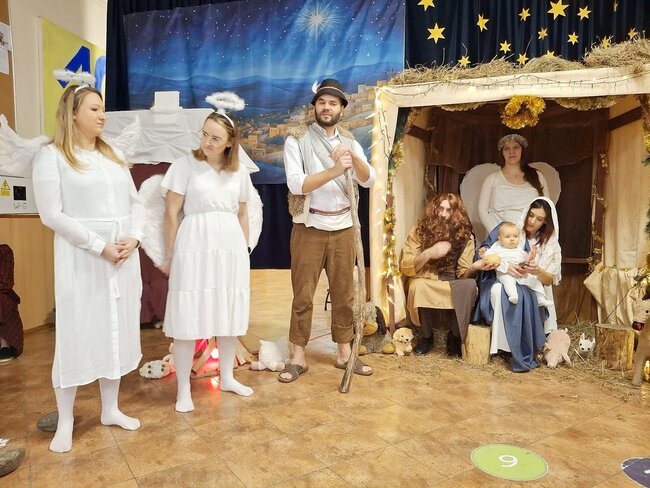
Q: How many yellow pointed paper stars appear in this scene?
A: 15